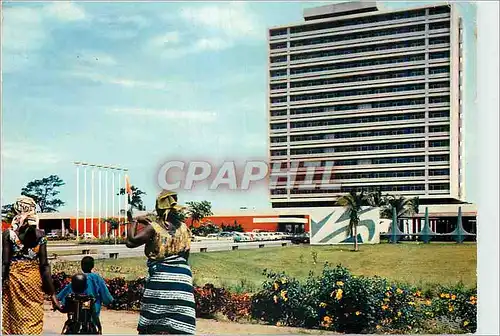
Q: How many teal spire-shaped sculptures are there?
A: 3